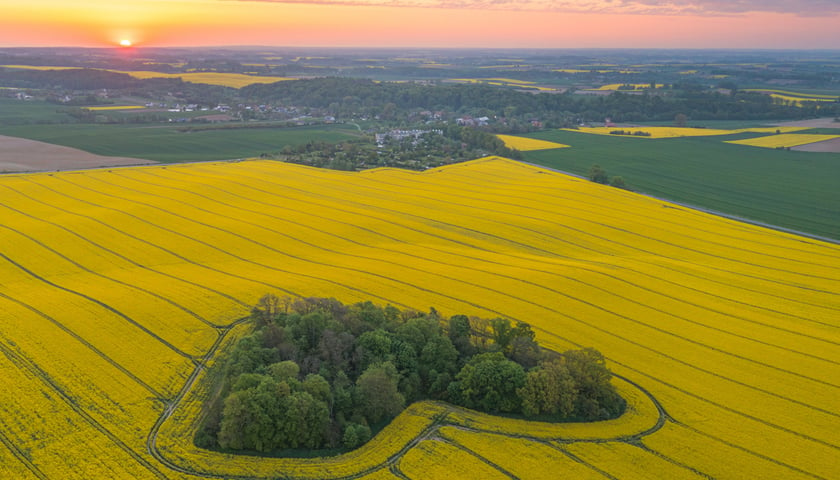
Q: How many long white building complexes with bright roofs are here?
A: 1